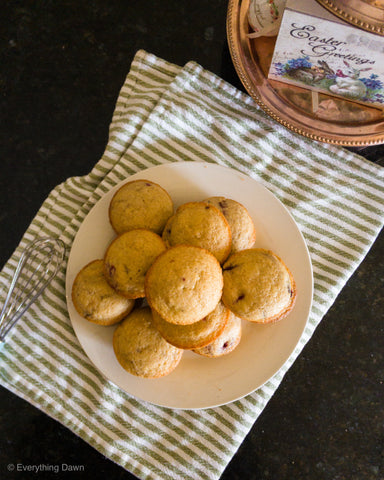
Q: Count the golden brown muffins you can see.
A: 10